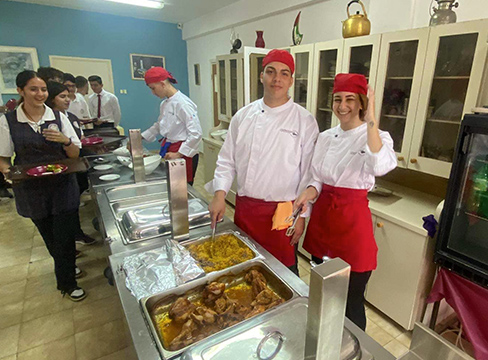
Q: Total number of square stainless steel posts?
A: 3